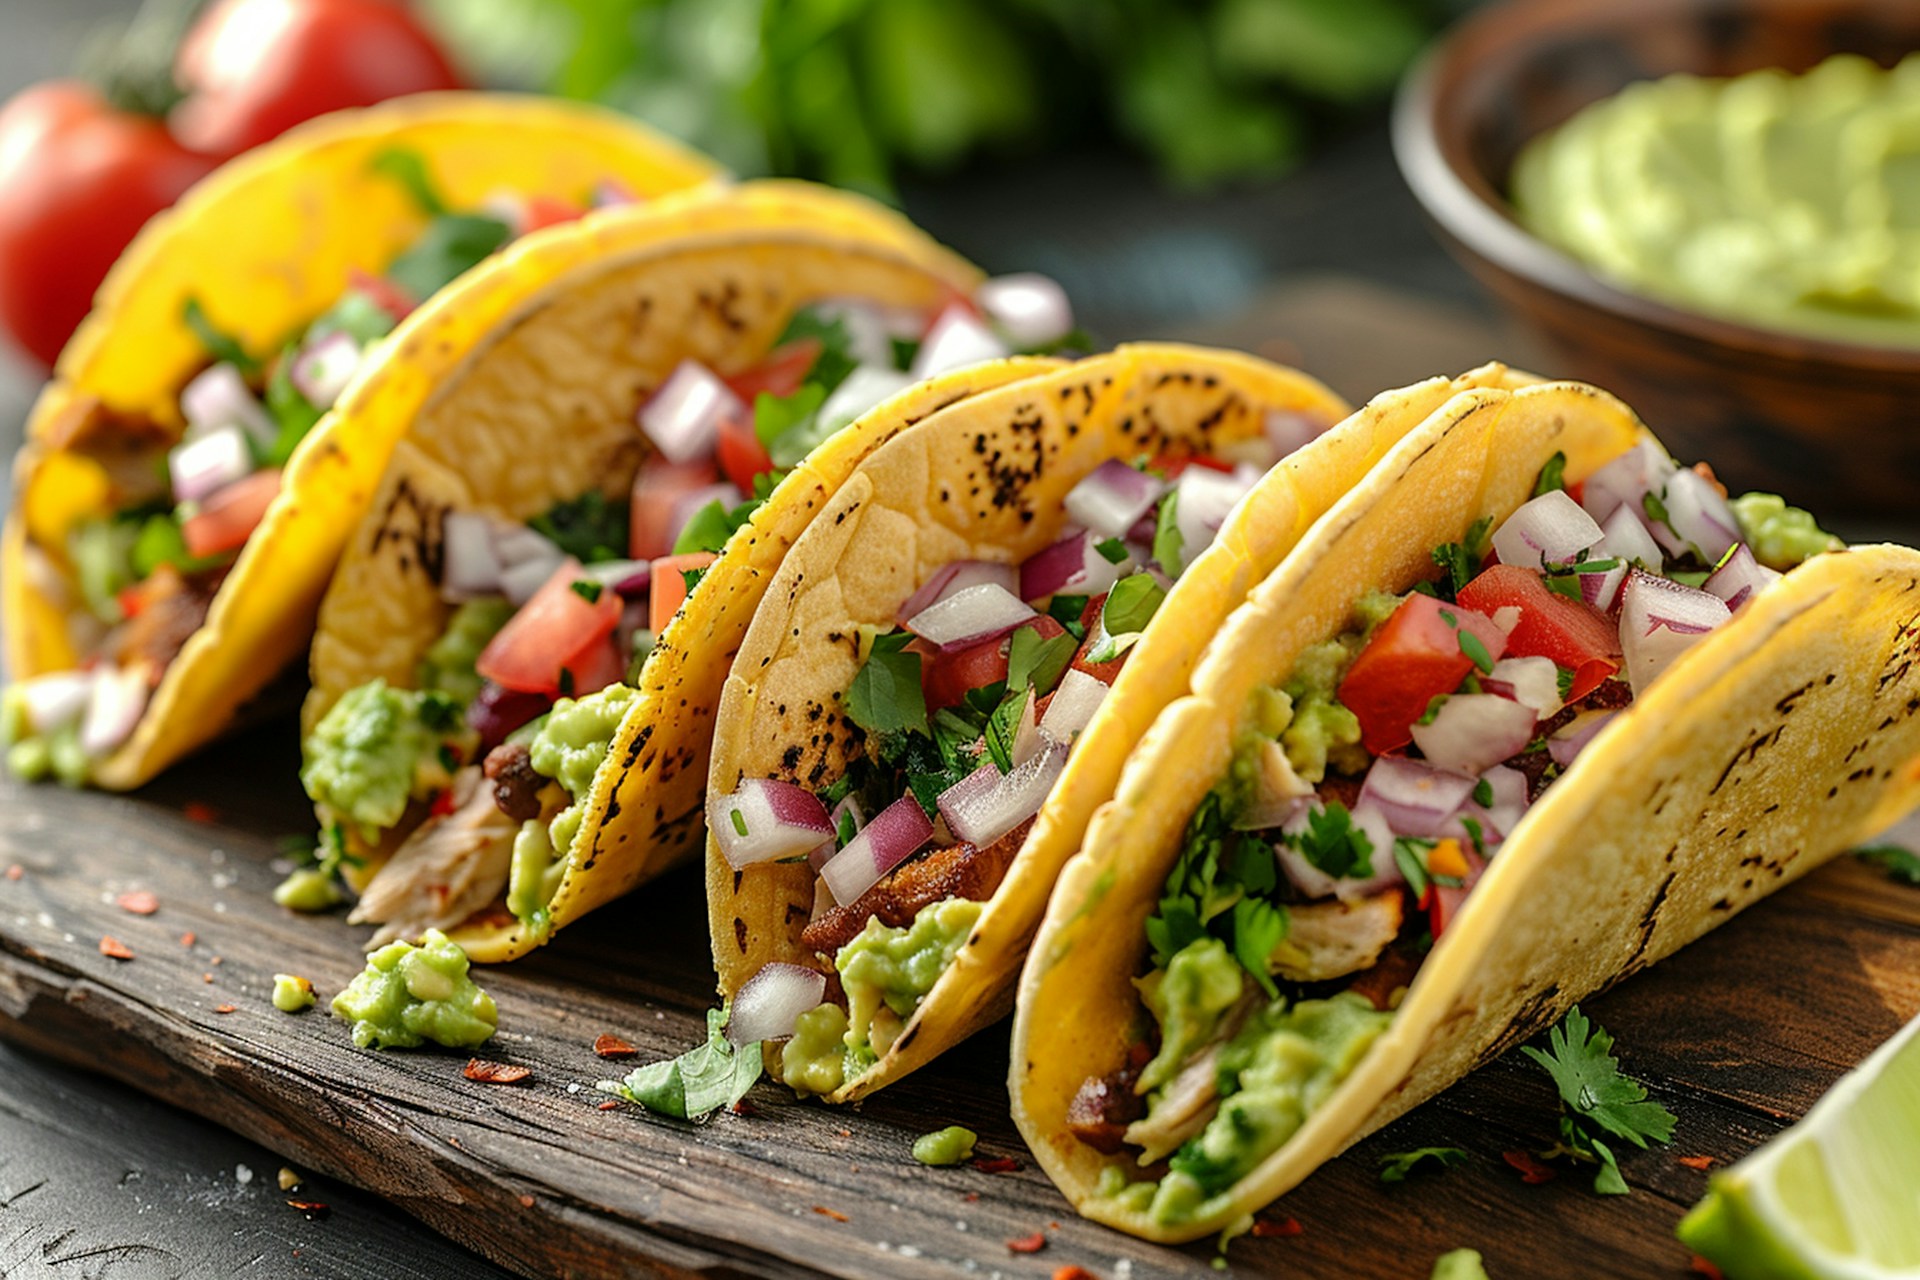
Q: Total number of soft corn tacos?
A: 4